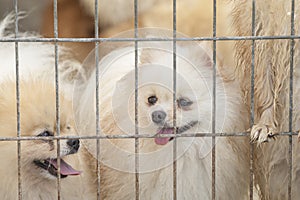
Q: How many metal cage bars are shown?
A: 10